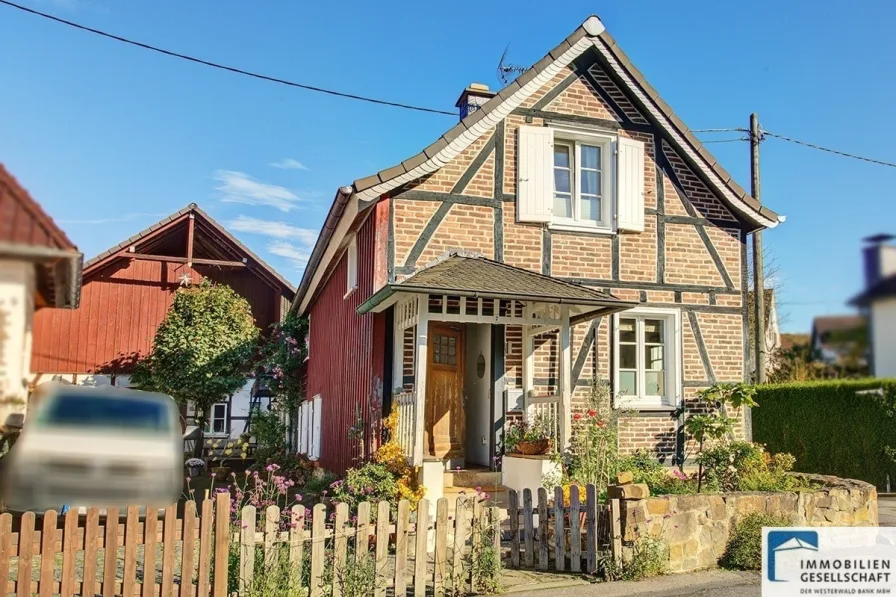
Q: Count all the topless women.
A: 0